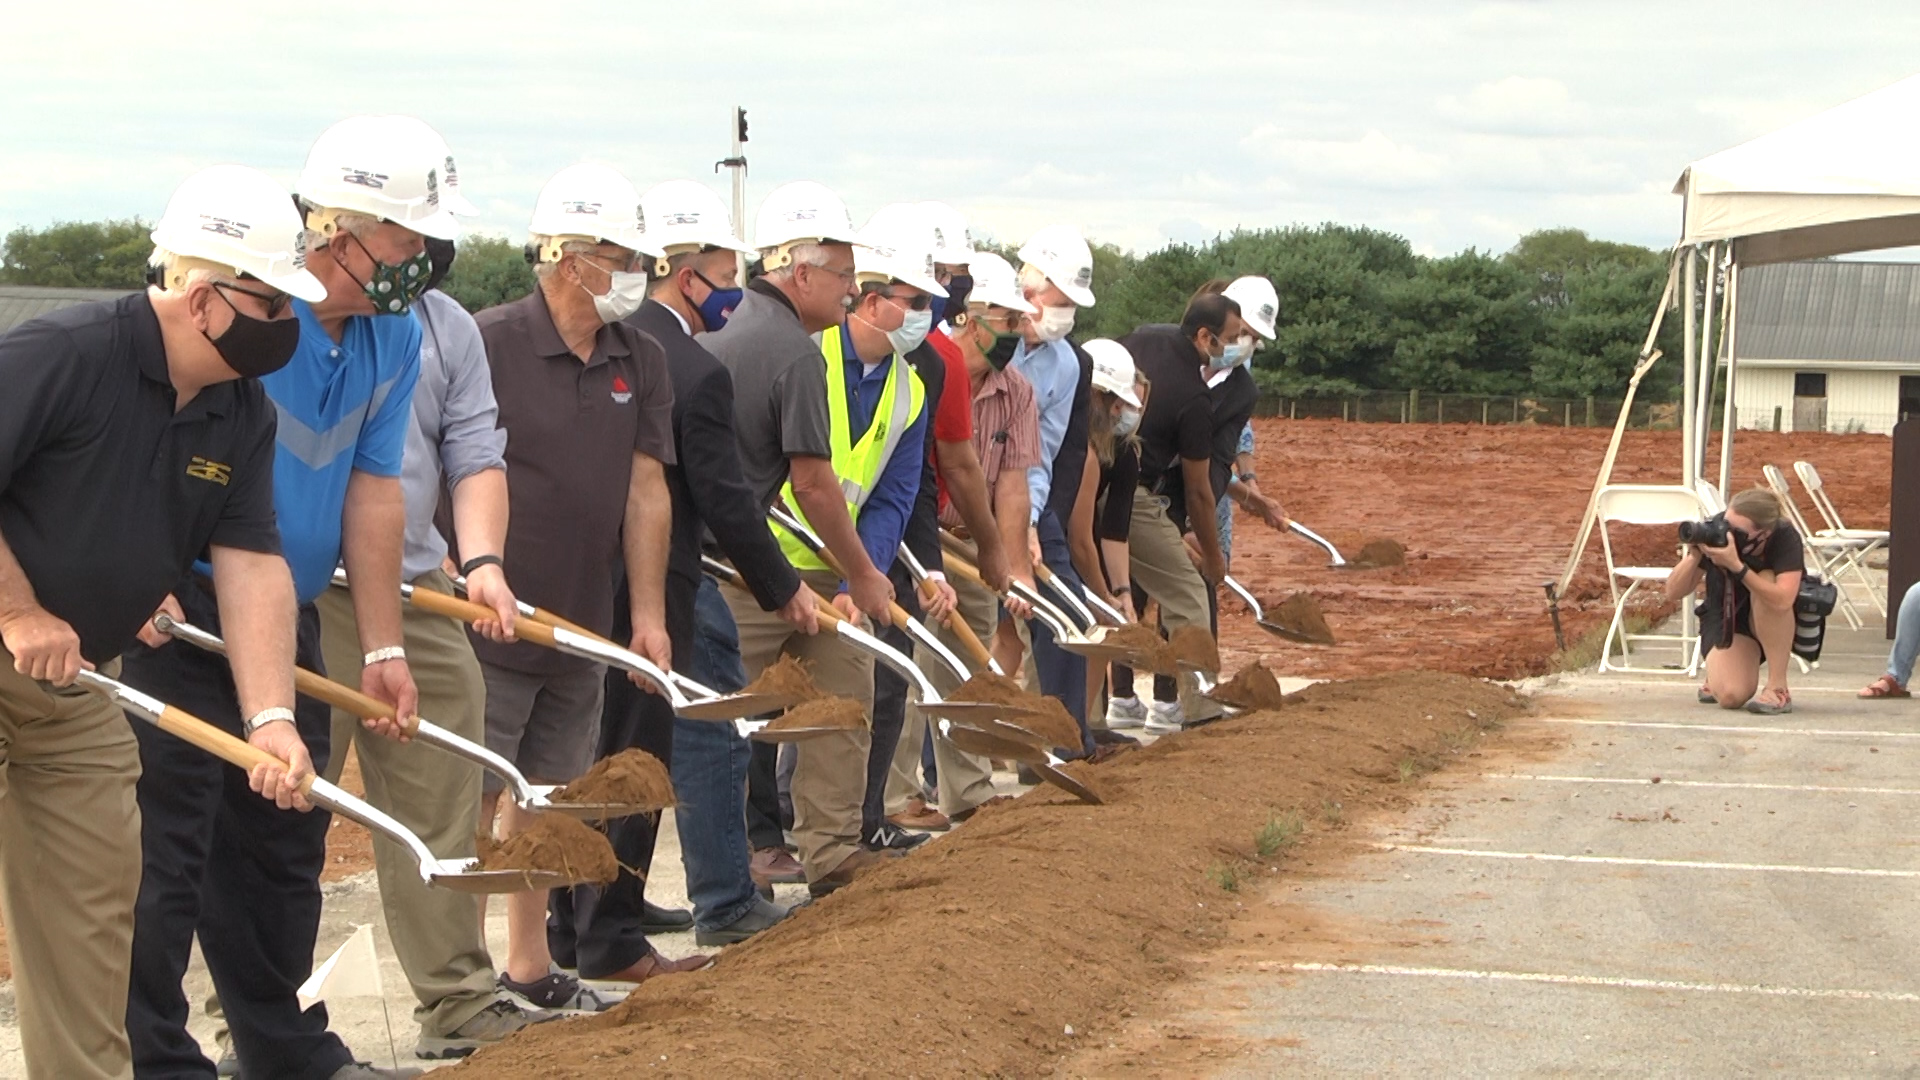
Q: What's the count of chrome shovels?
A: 15